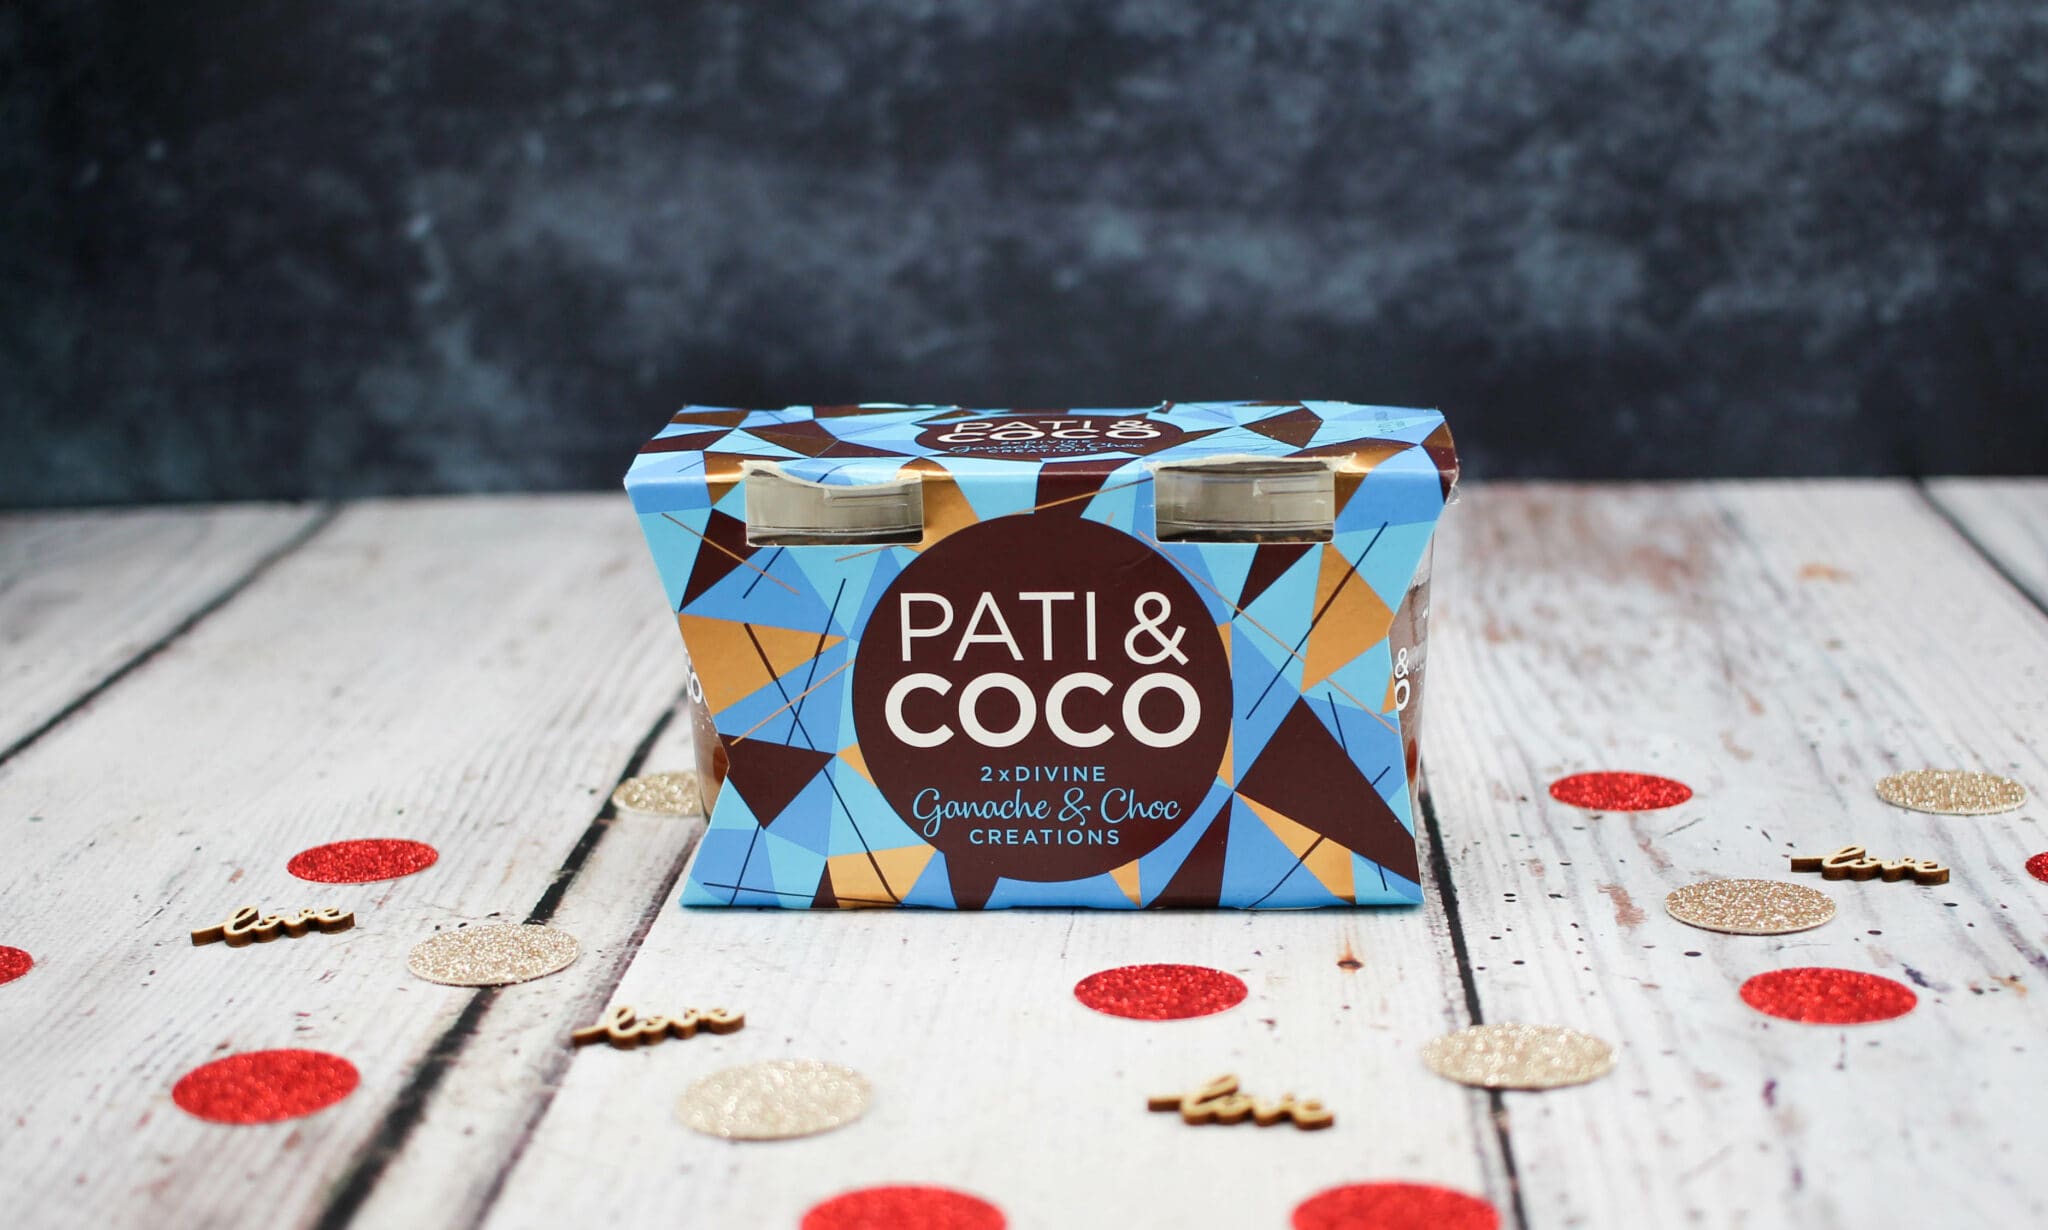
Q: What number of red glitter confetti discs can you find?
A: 9